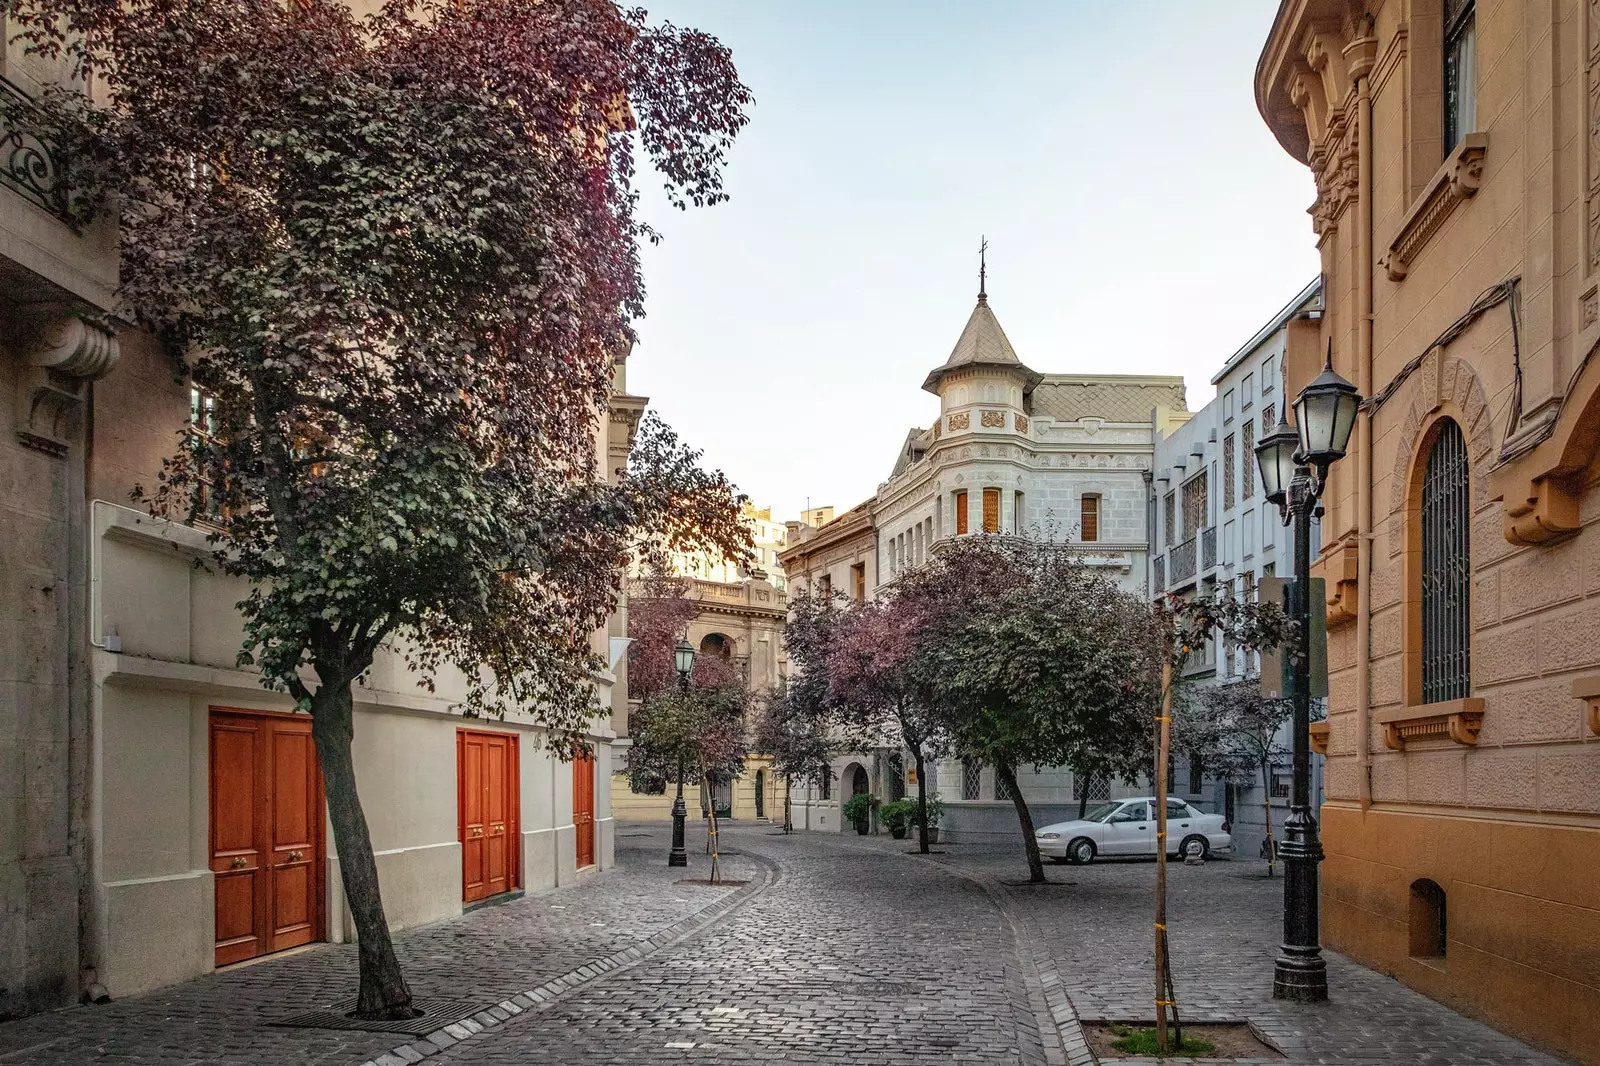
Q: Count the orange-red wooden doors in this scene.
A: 3